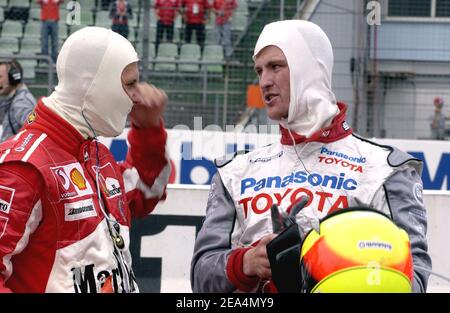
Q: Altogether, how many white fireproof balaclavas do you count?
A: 2